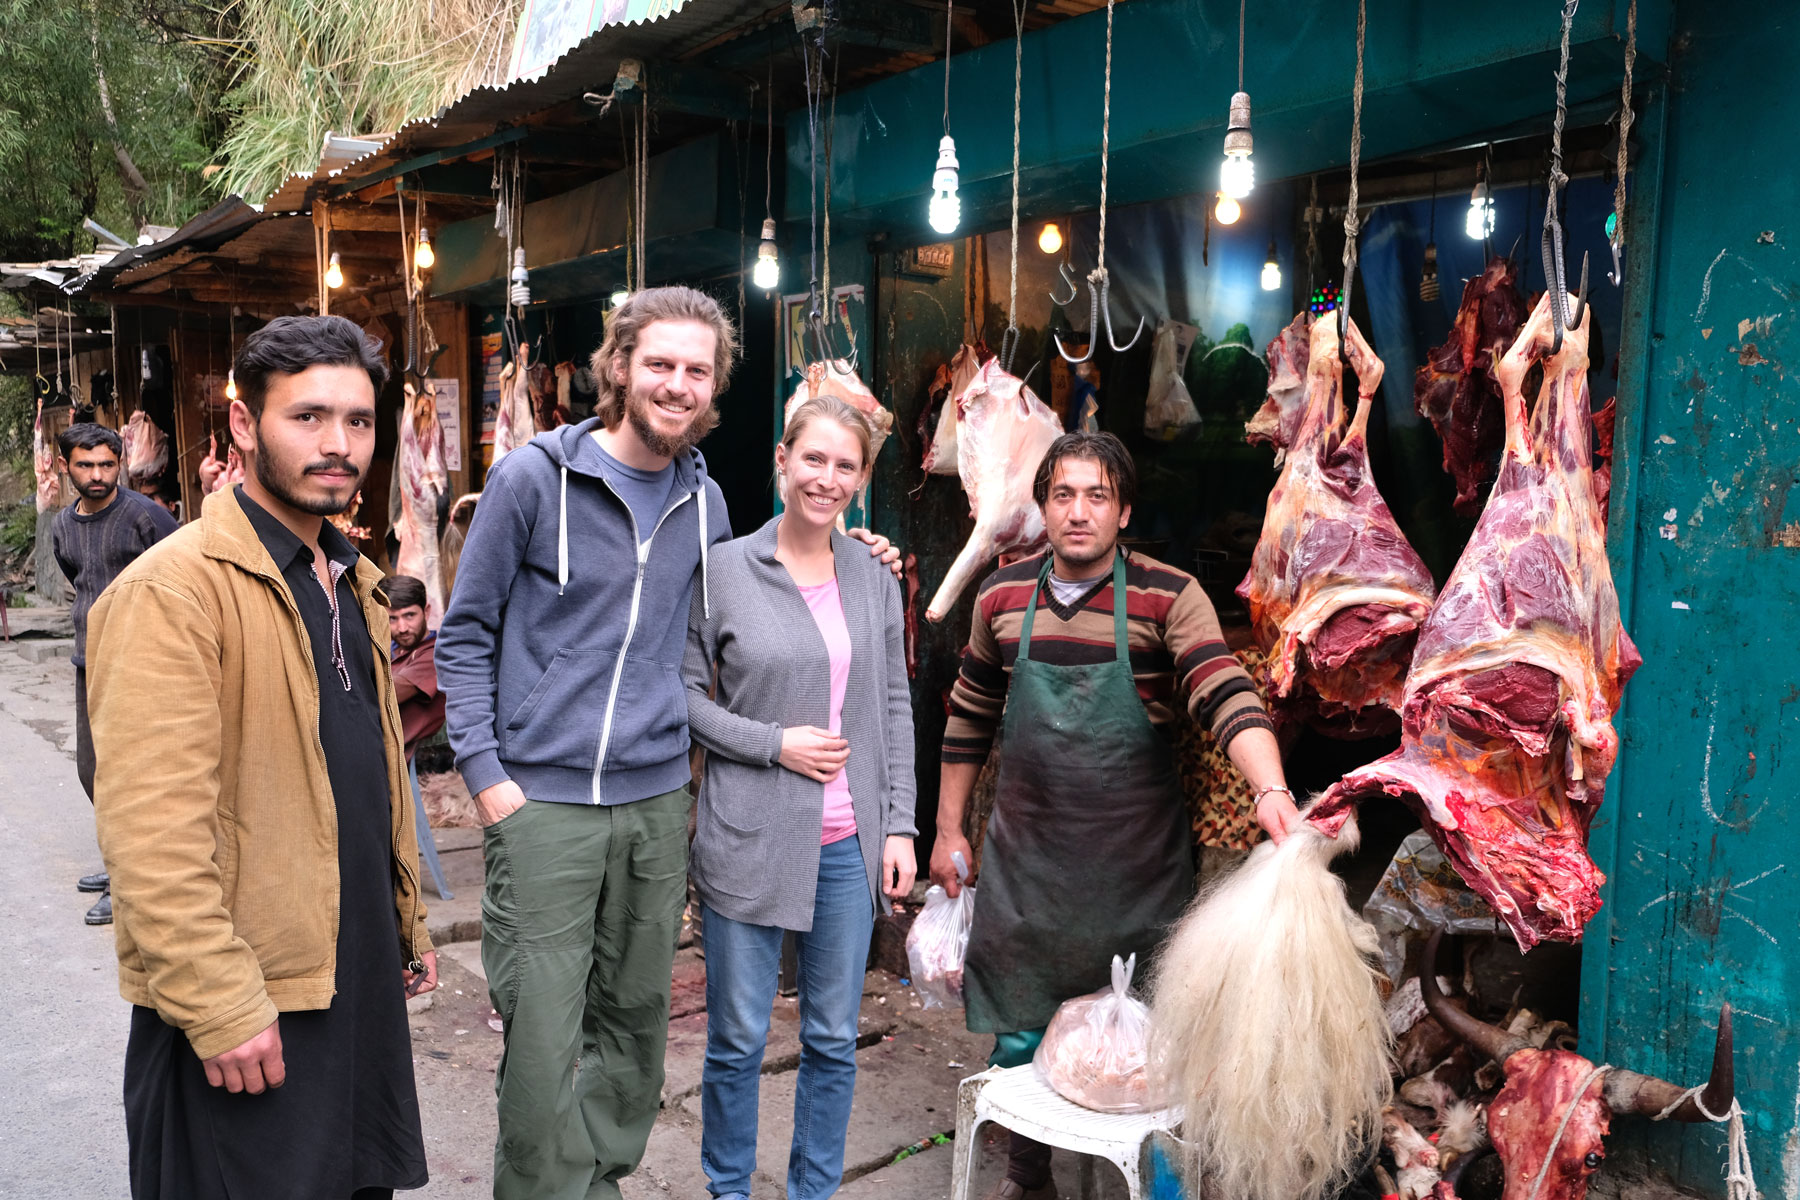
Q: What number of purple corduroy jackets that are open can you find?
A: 0